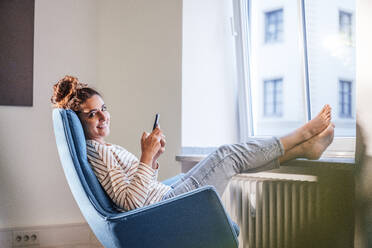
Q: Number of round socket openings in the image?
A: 3